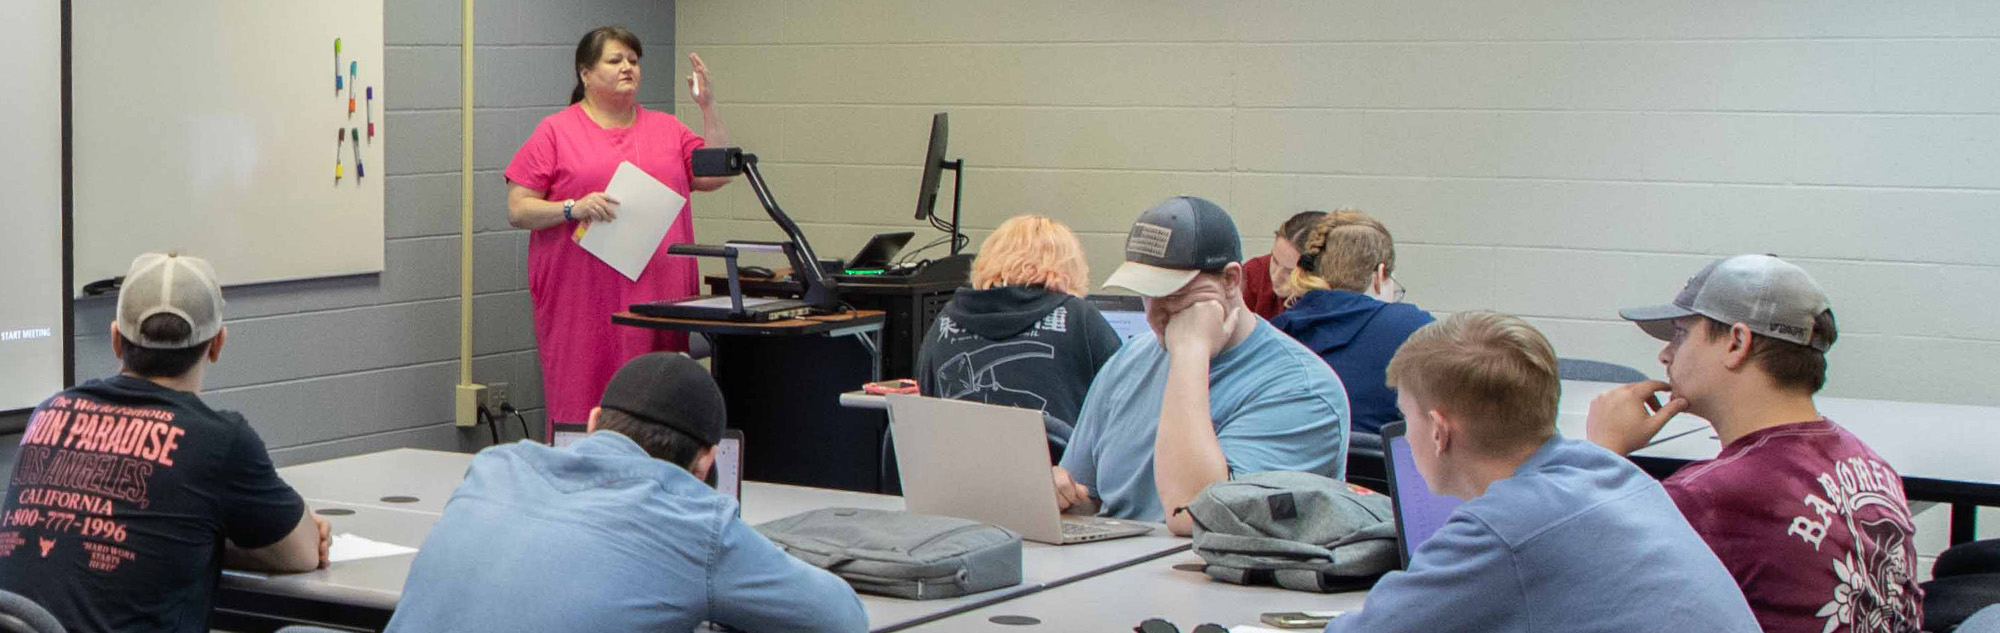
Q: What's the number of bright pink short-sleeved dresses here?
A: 1